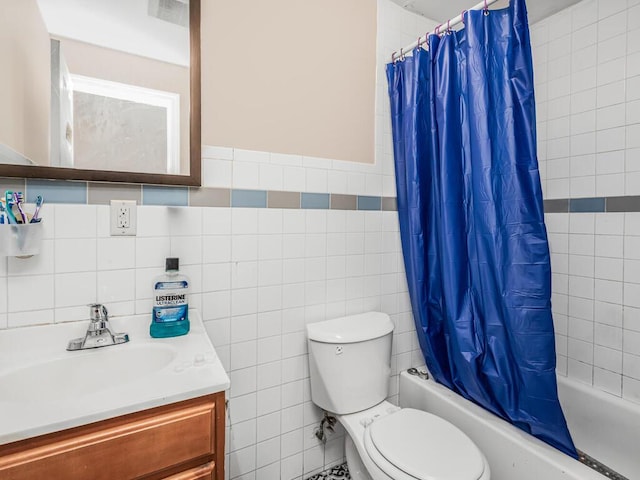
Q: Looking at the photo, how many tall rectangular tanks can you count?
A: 1